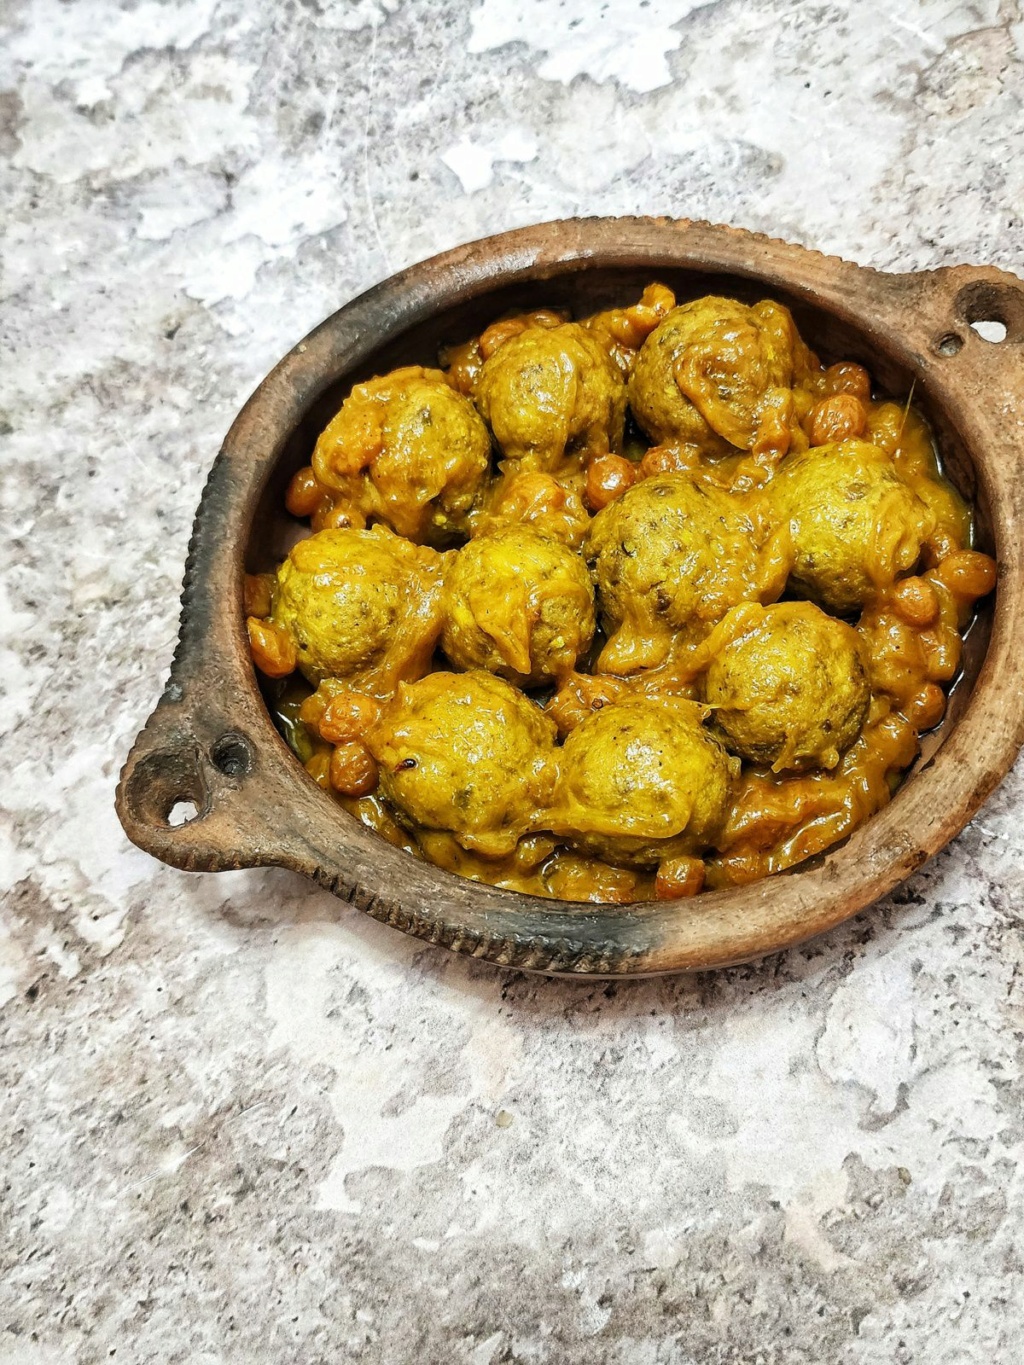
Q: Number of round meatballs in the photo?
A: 10